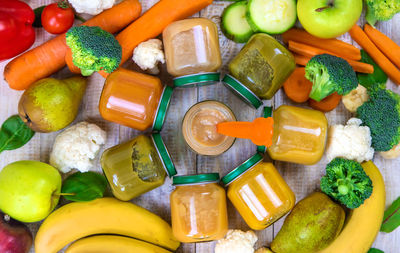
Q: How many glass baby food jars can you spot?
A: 8